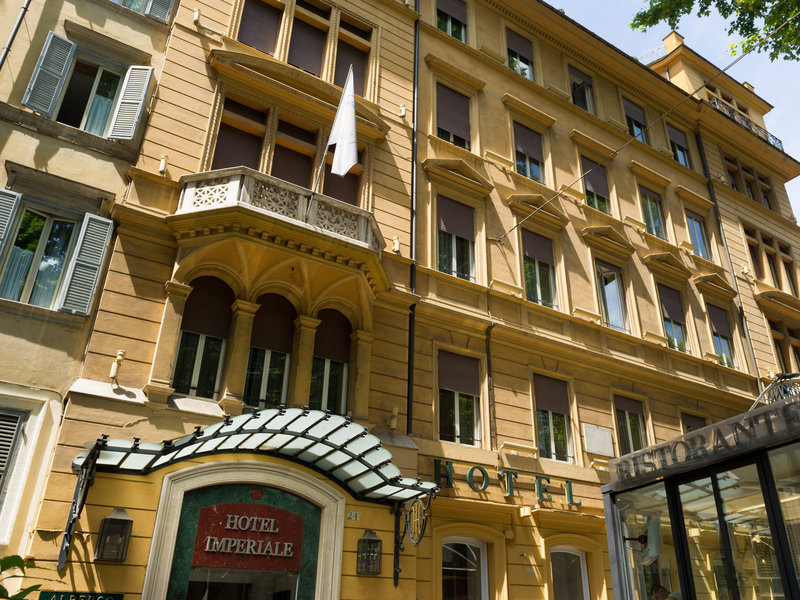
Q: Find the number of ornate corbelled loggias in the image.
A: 1